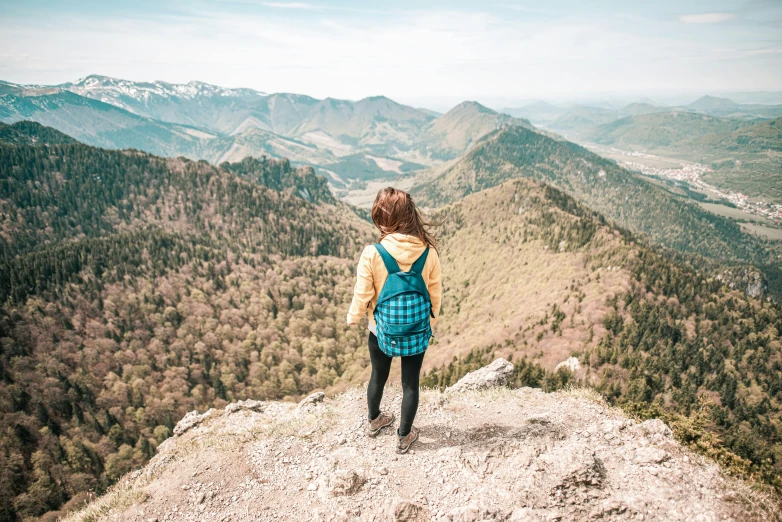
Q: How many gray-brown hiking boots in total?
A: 2